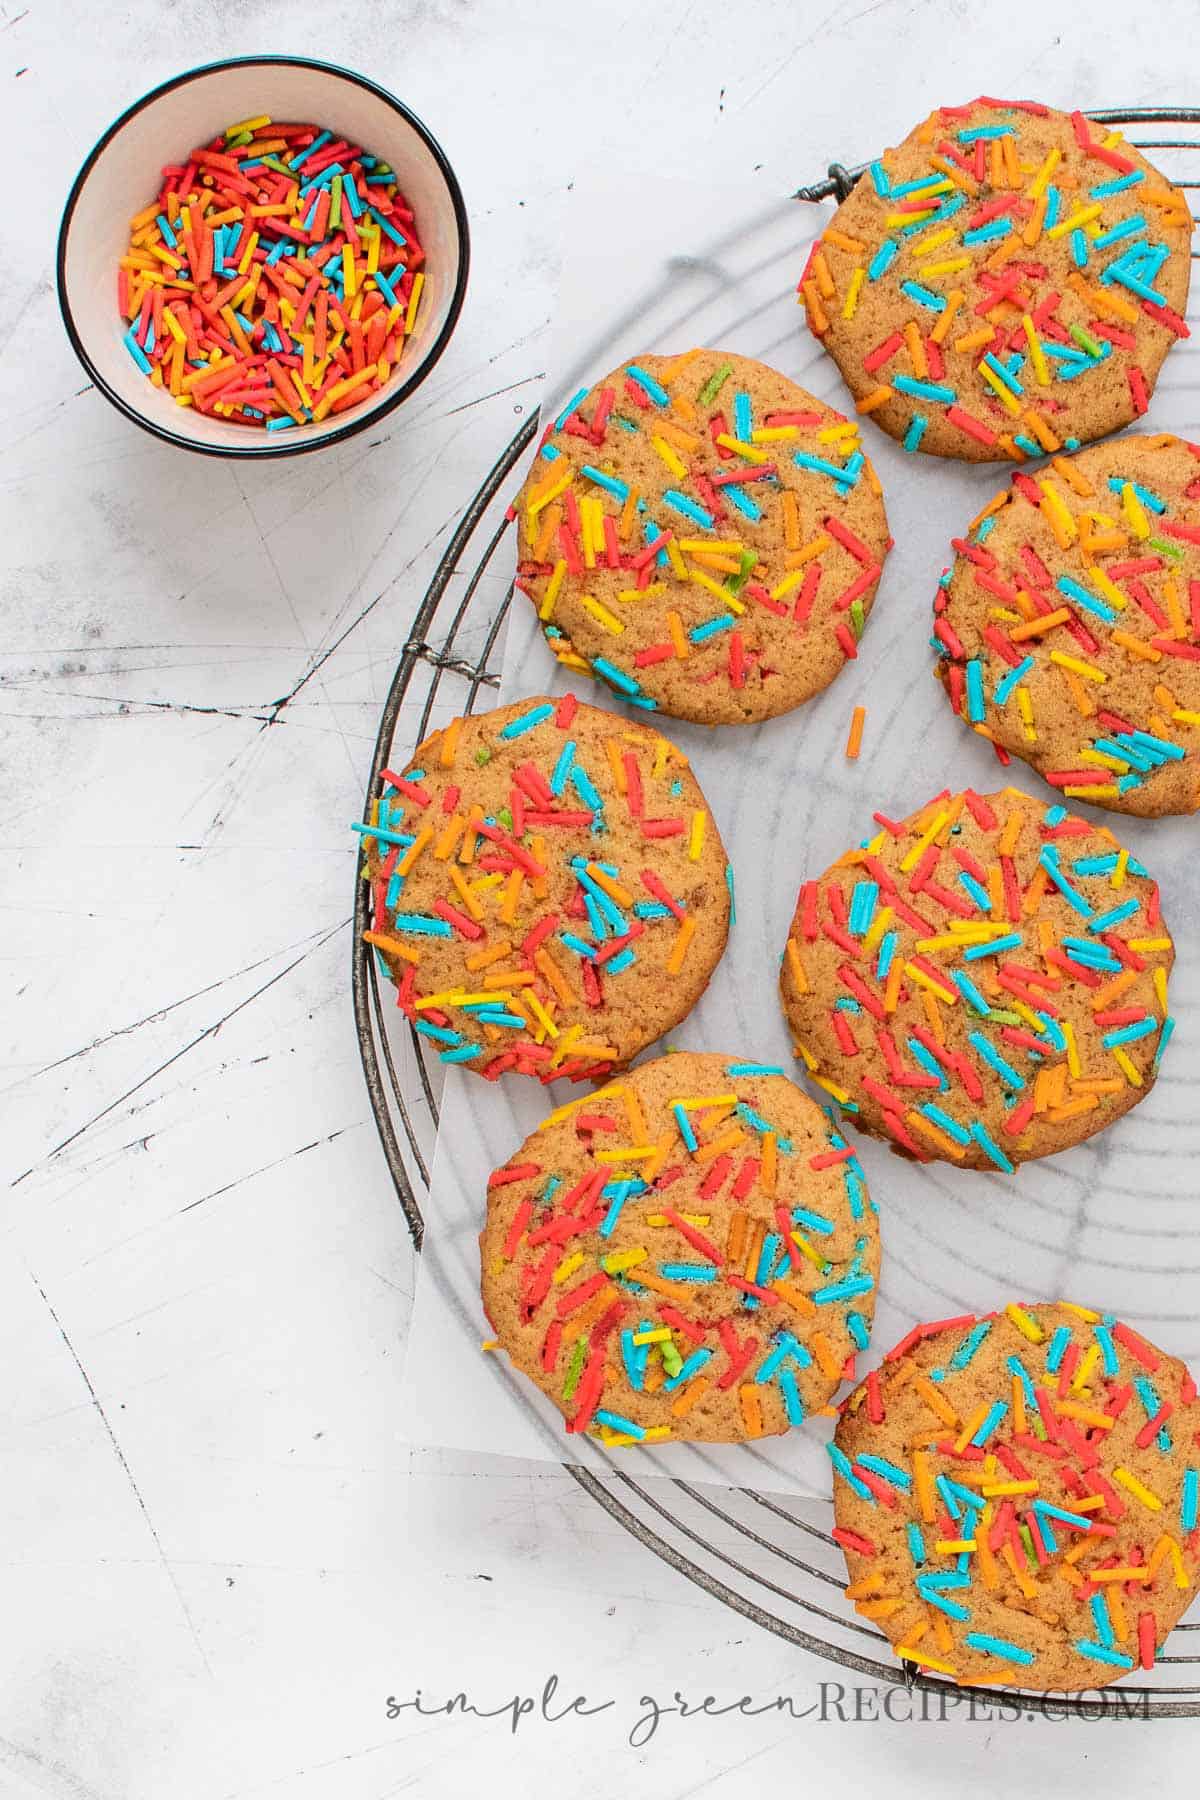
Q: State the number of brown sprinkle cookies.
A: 7